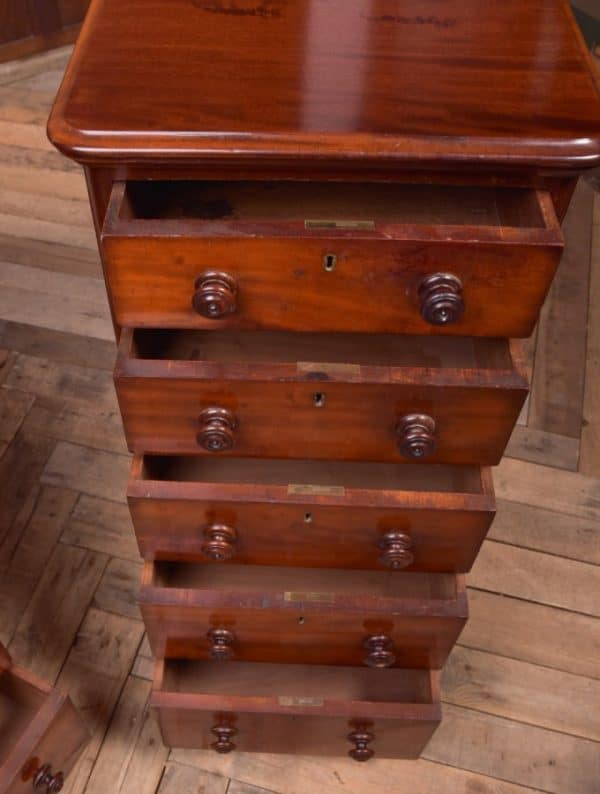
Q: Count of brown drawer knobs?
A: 11